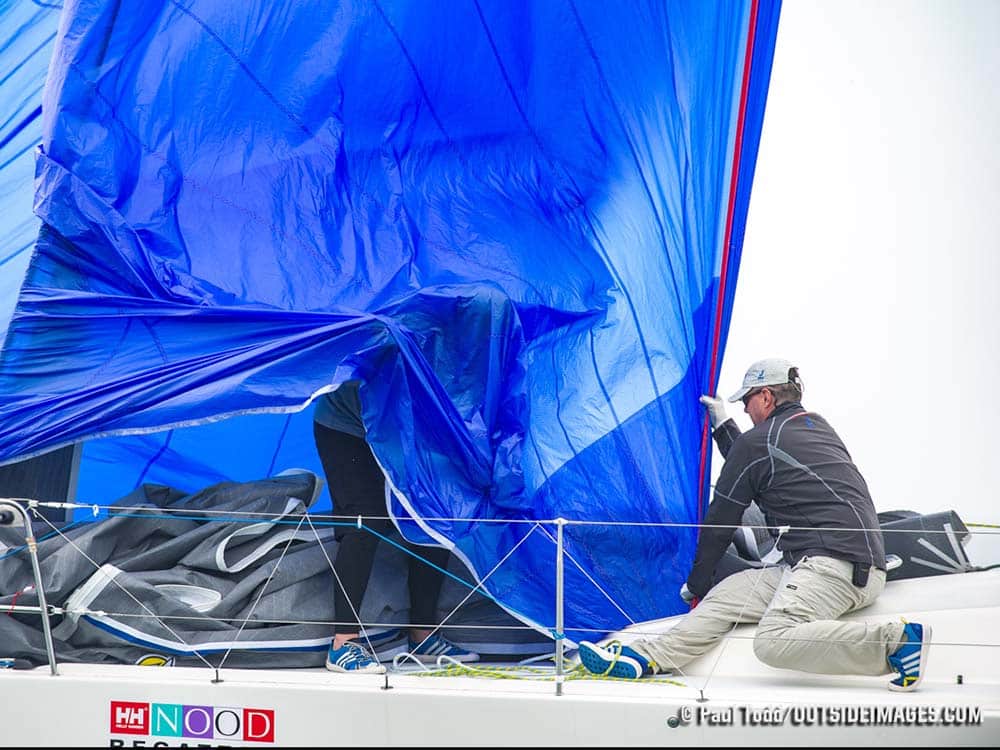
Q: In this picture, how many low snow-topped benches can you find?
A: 0